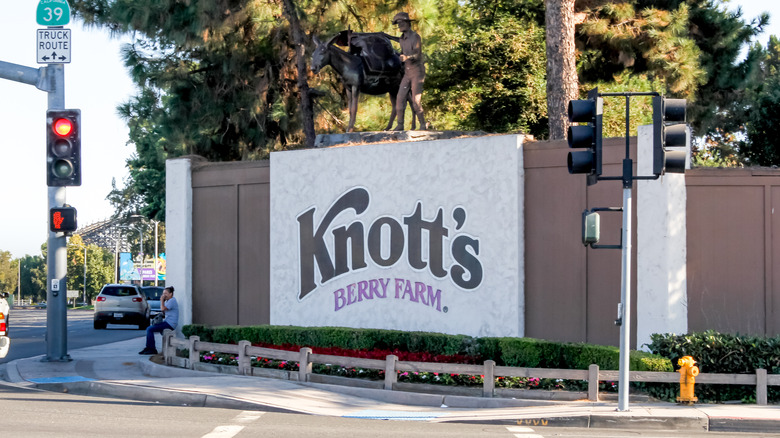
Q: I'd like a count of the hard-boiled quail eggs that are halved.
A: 0